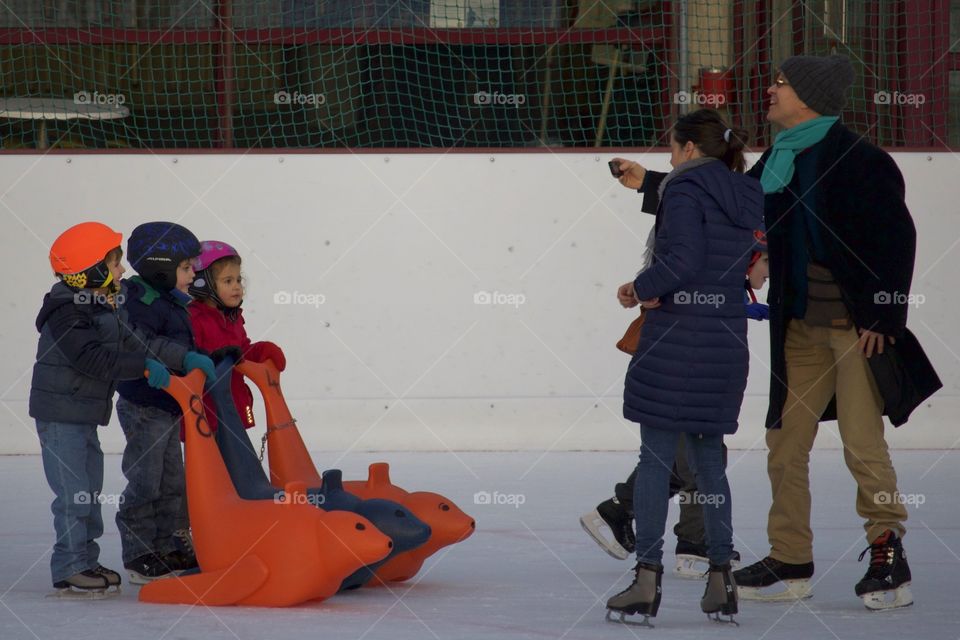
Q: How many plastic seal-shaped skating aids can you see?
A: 3